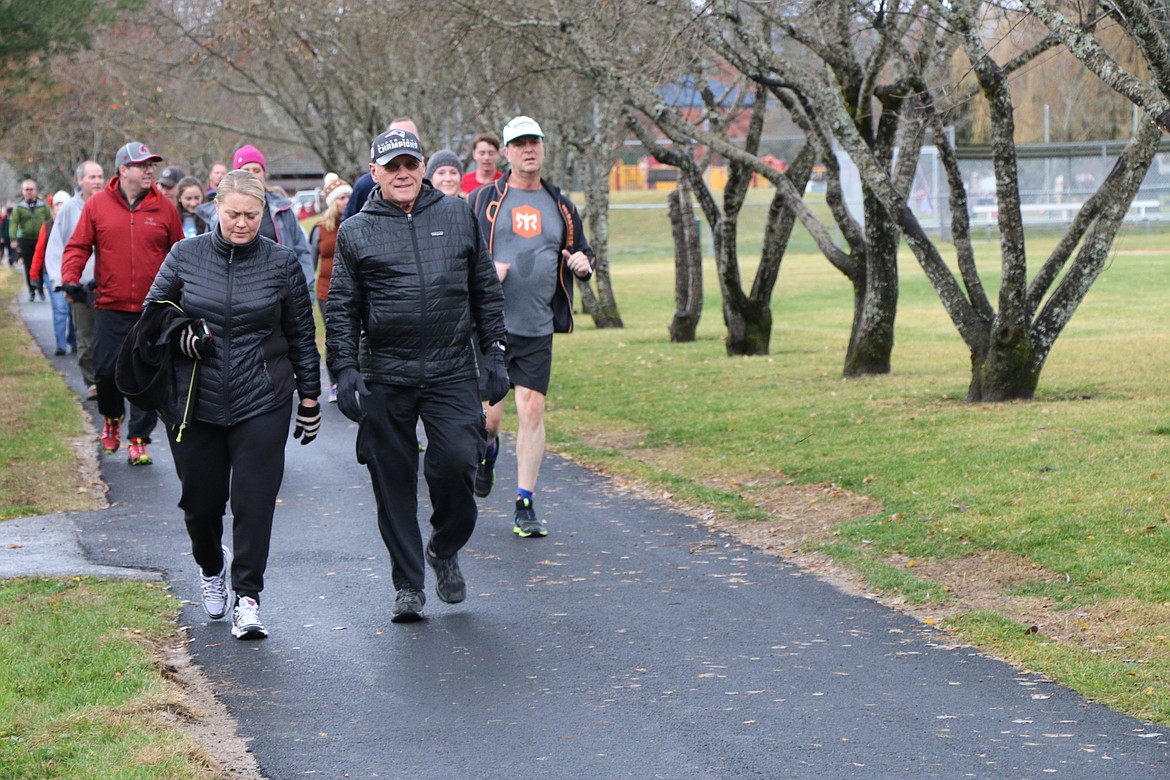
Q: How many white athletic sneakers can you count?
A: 2